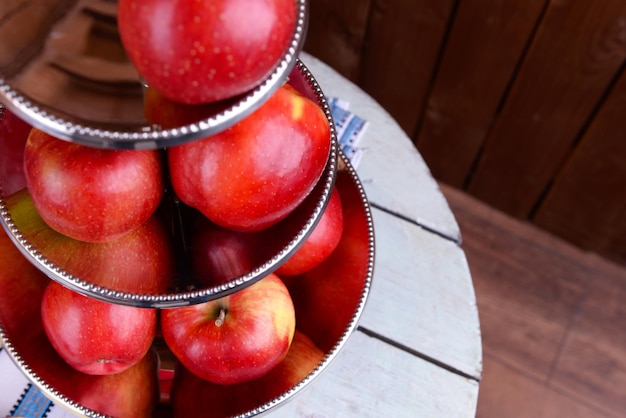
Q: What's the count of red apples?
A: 6